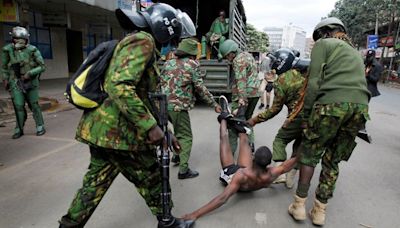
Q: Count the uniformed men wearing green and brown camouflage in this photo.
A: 5